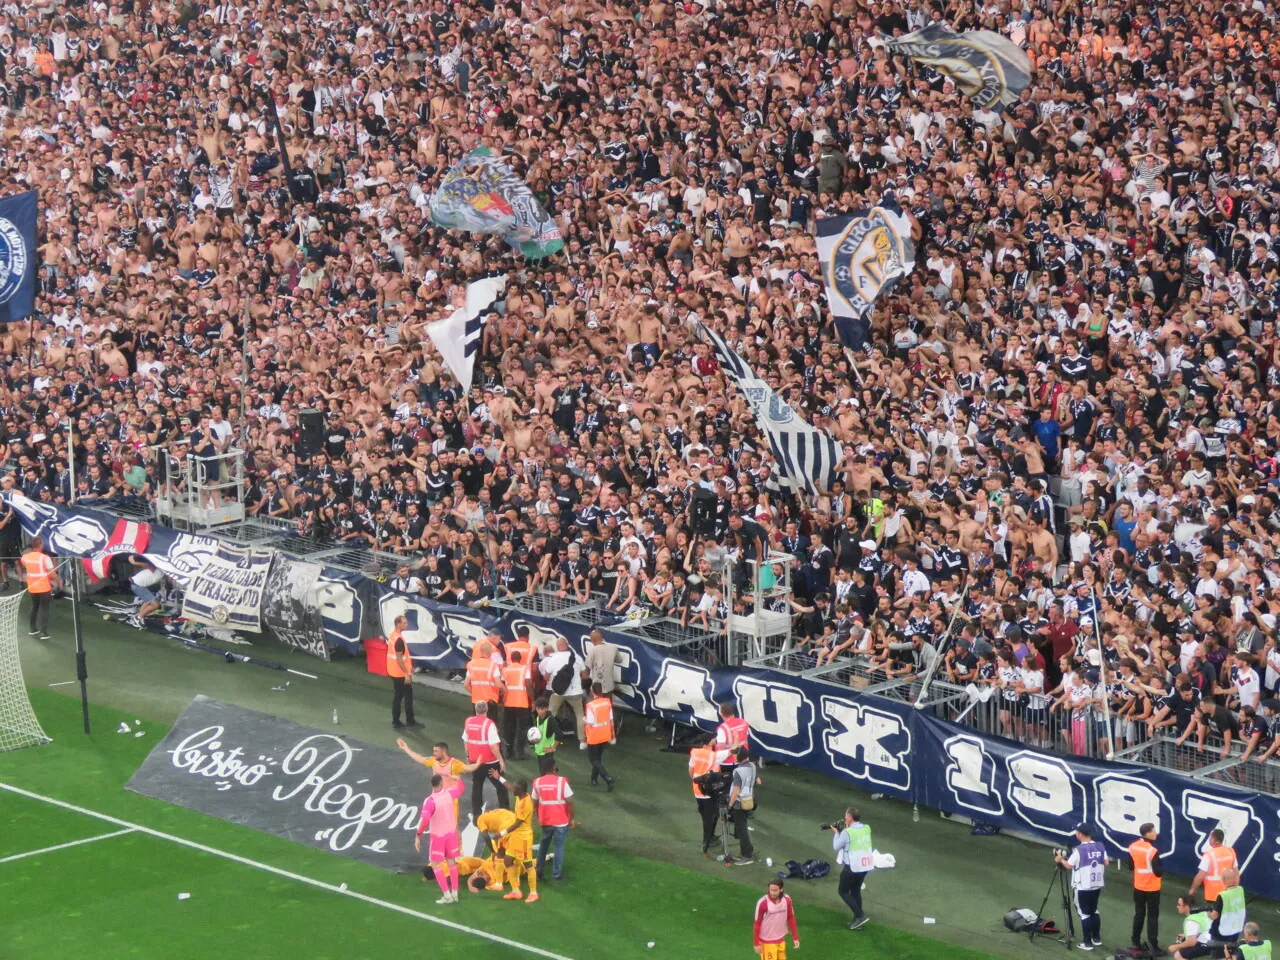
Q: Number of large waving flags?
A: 6